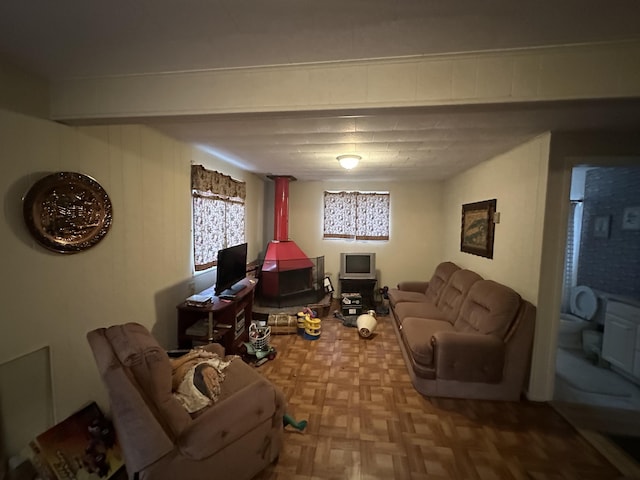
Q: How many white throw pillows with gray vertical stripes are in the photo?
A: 0